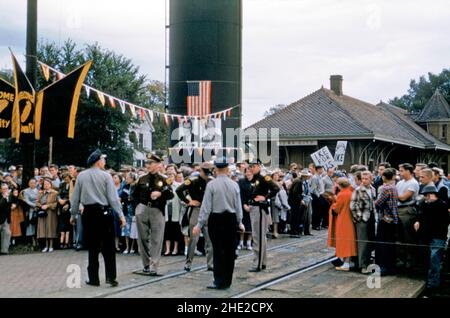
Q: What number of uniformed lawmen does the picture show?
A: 5